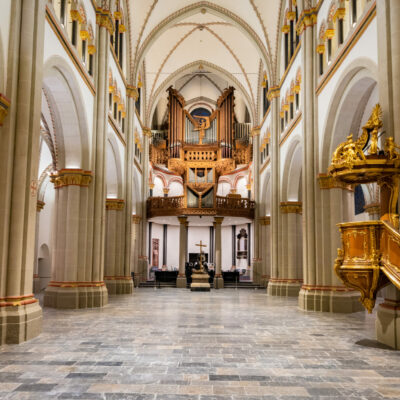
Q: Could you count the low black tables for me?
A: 2